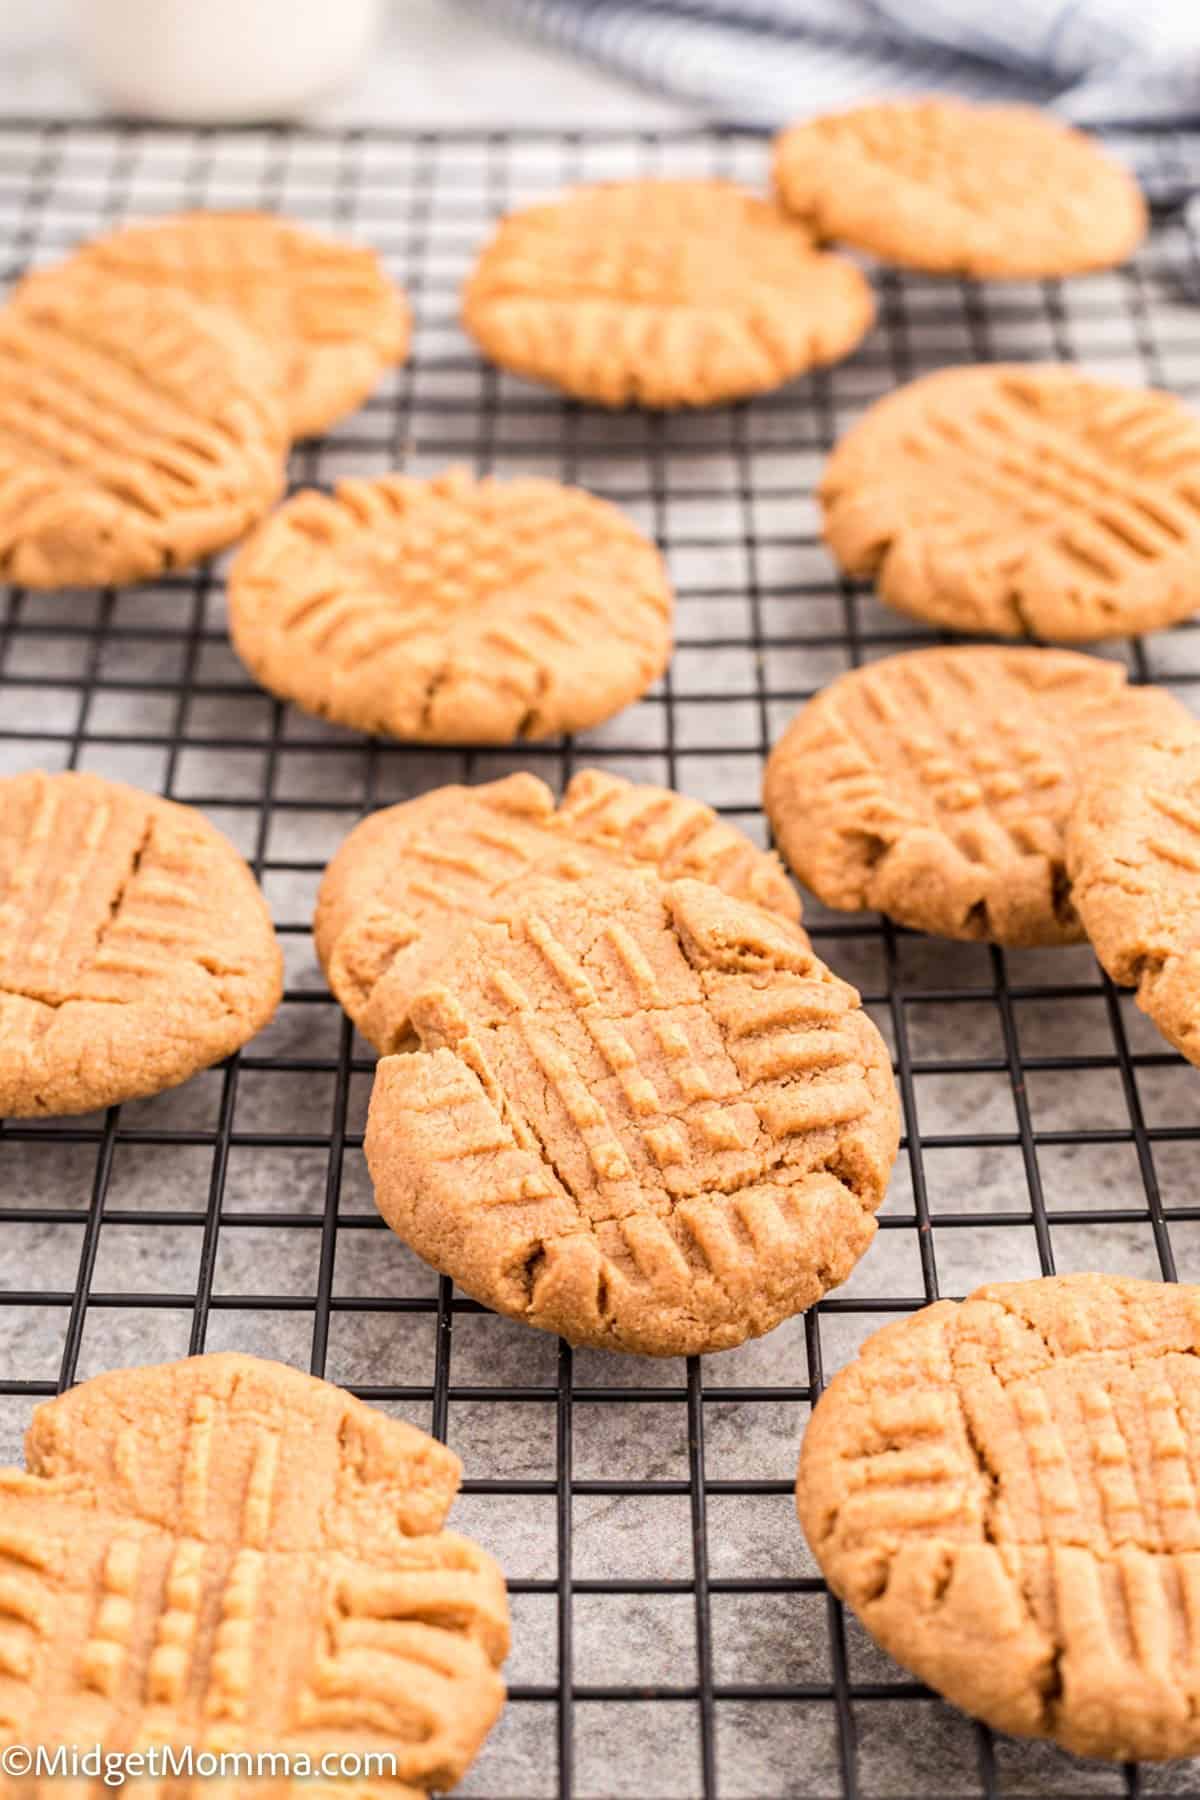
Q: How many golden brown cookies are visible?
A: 13